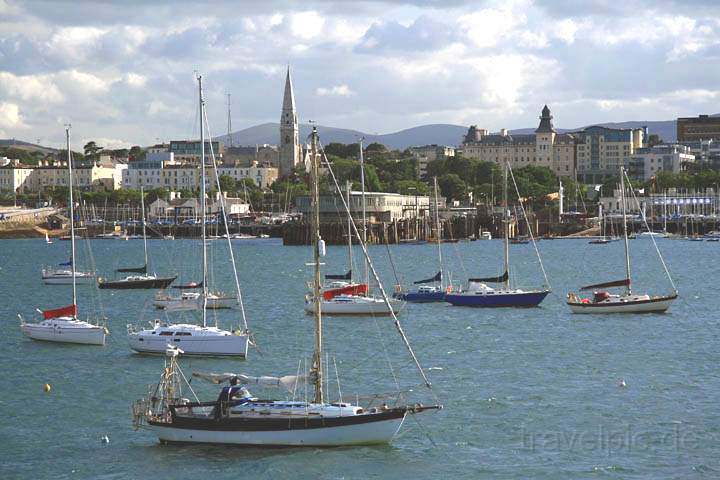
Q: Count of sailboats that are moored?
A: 11